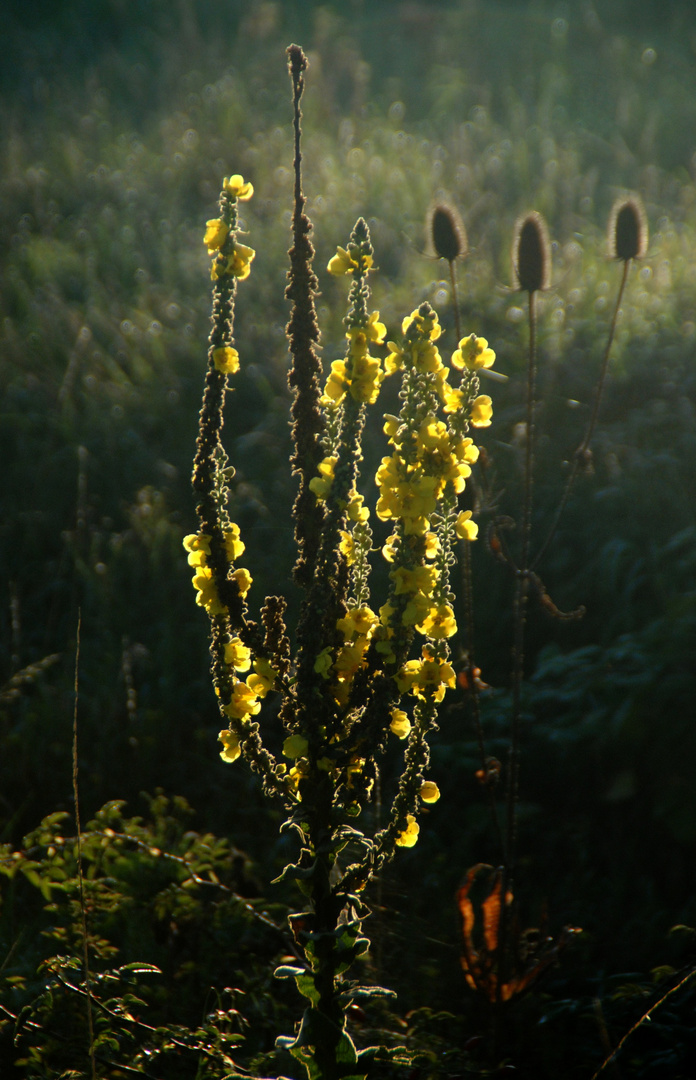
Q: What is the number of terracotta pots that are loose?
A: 0